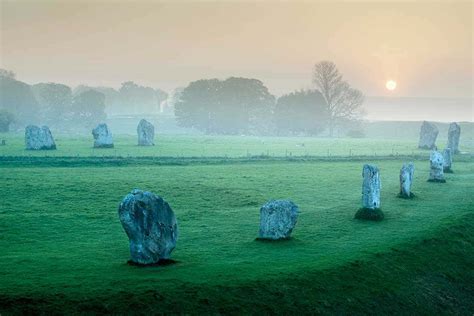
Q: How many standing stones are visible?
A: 11